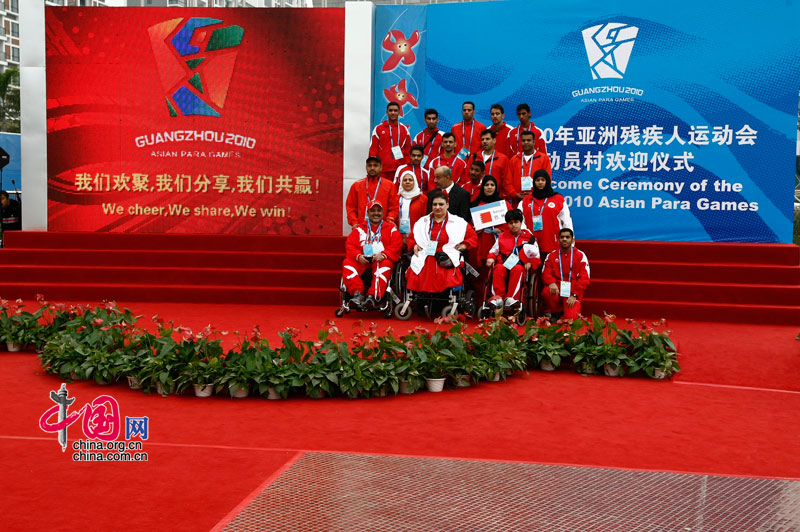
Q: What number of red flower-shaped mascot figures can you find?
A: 2